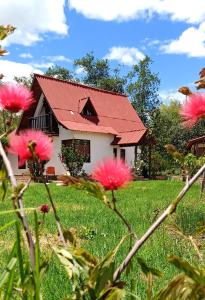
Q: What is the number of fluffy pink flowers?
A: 4